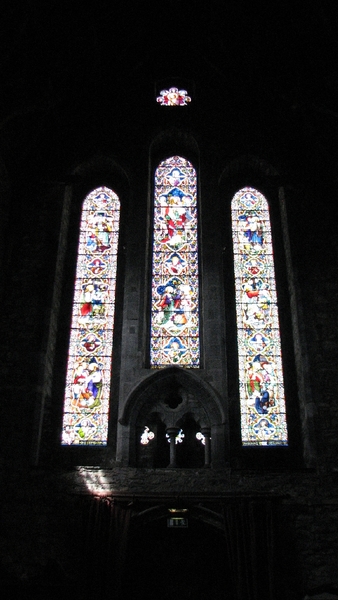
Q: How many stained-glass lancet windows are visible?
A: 3